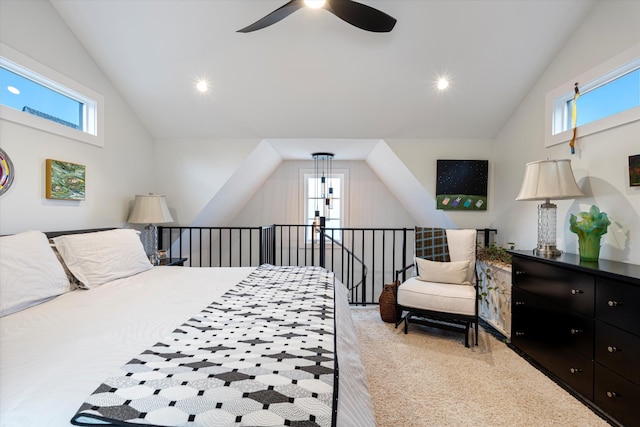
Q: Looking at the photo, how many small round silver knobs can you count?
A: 9